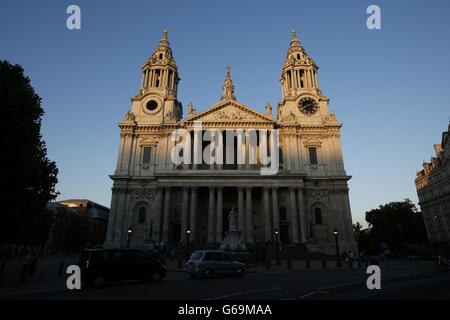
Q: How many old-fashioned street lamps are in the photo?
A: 4